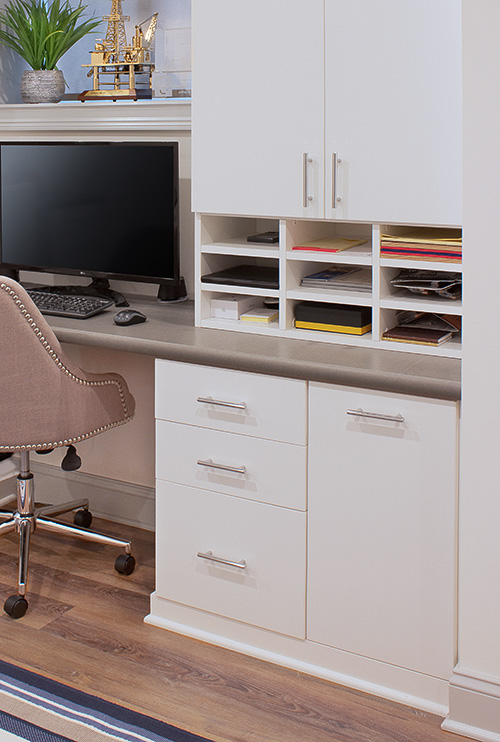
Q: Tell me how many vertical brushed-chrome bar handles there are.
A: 2